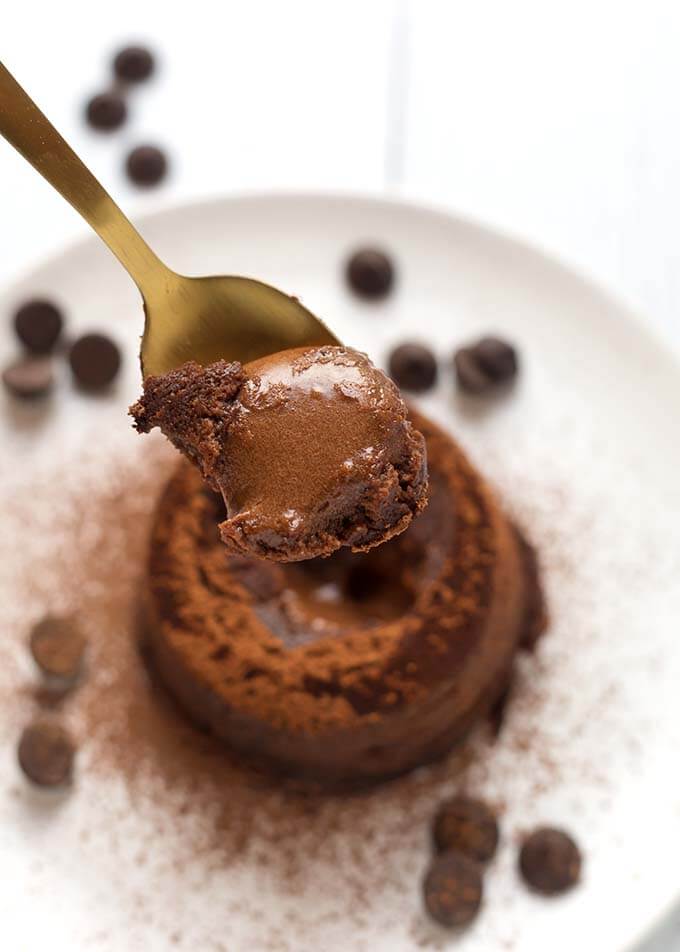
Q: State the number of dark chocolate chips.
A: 15